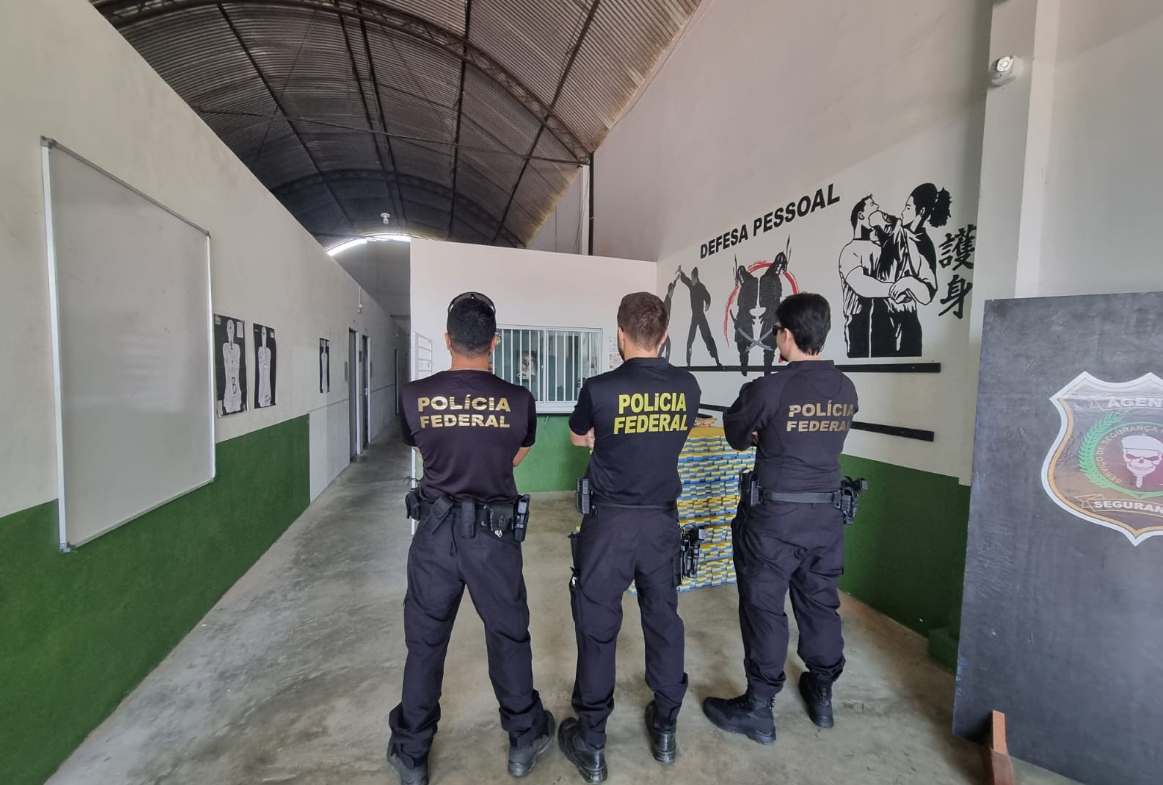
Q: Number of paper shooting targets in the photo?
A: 3